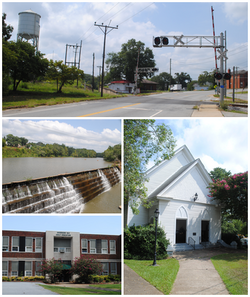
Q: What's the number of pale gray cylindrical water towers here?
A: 1